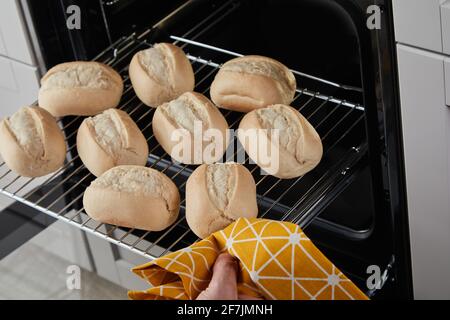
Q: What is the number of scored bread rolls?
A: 9